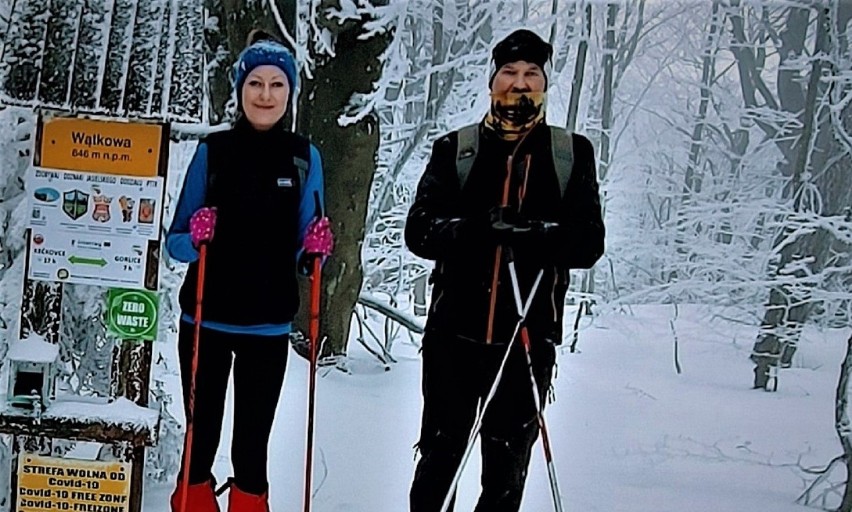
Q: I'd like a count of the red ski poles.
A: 2